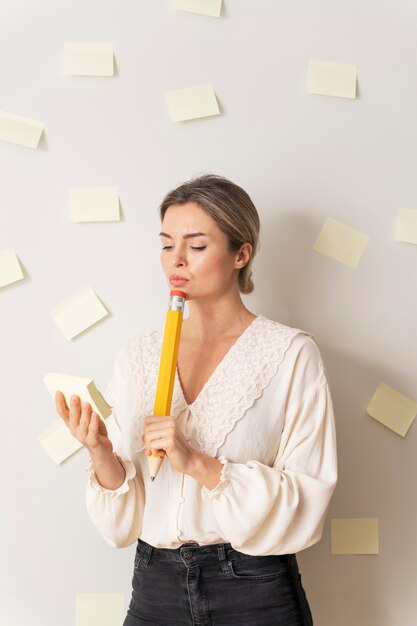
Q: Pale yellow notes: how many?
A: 14